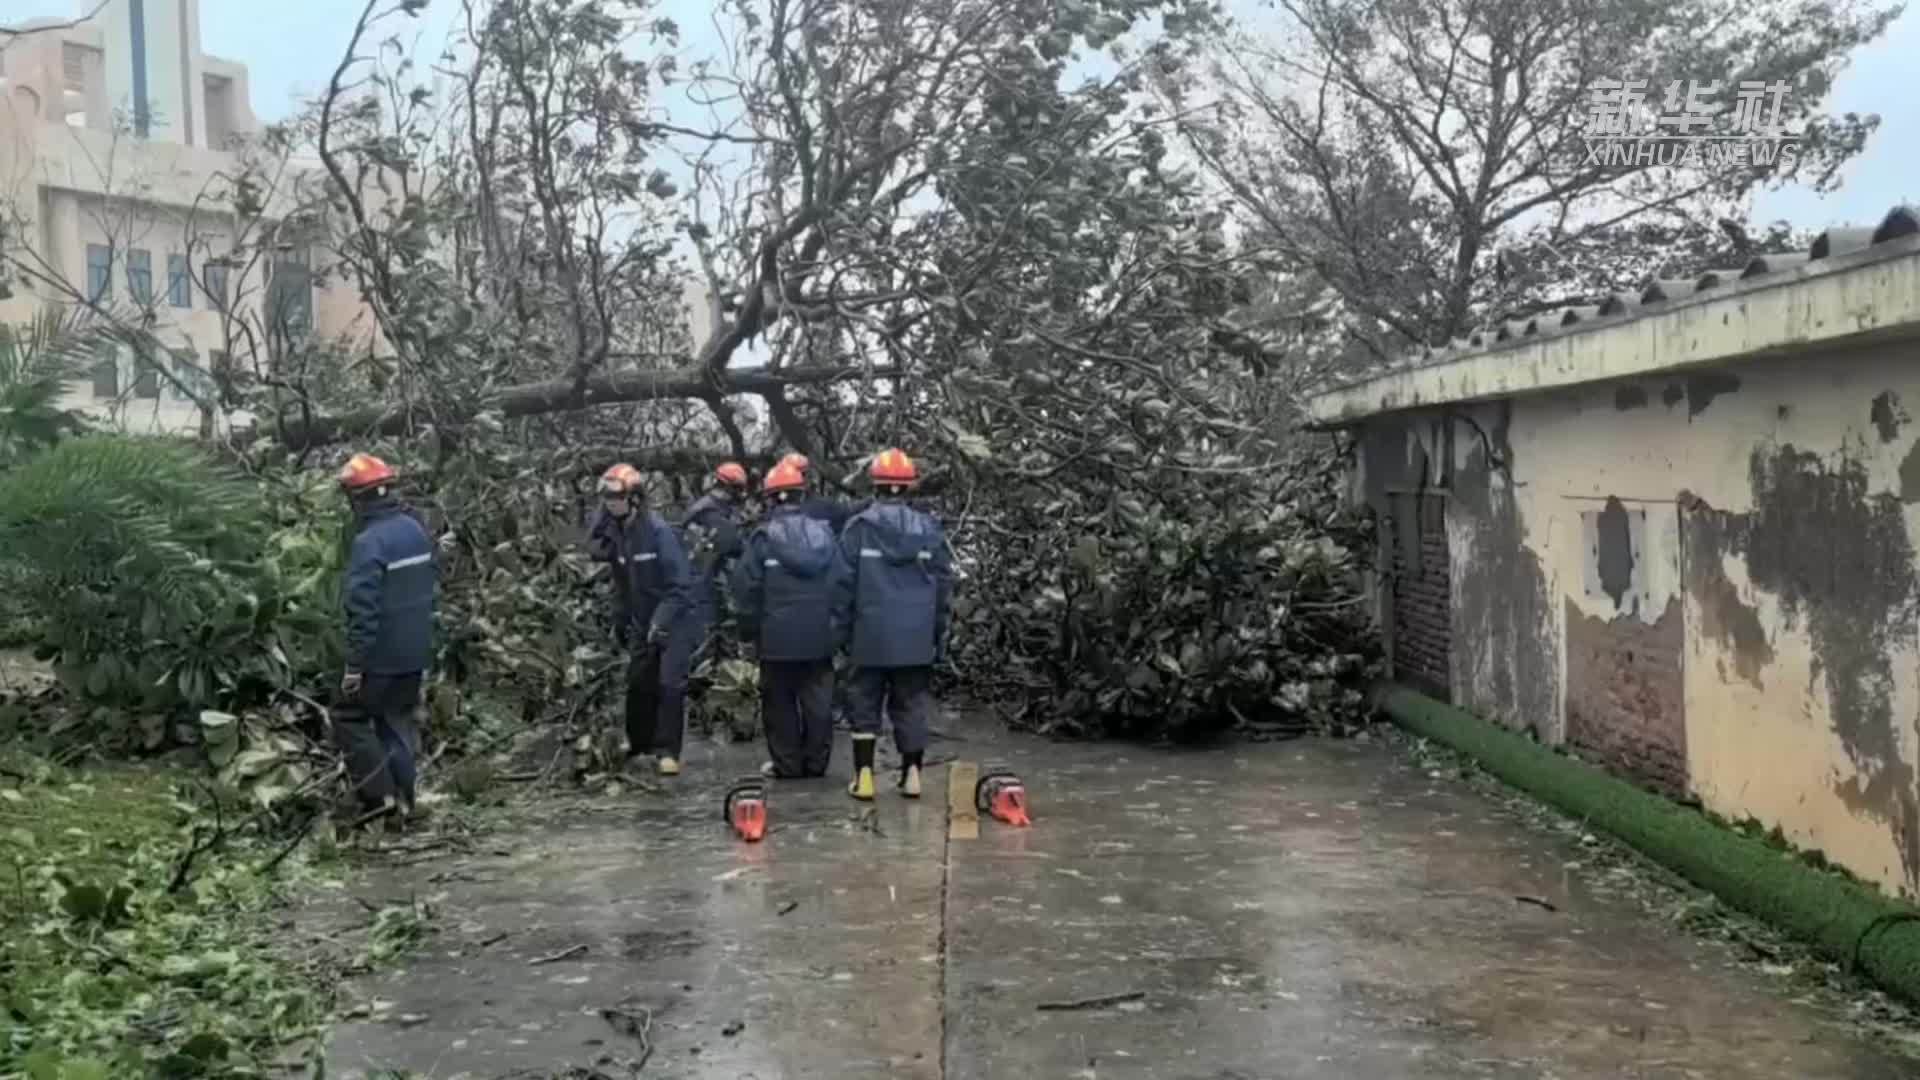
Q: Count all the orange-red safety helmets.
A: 6